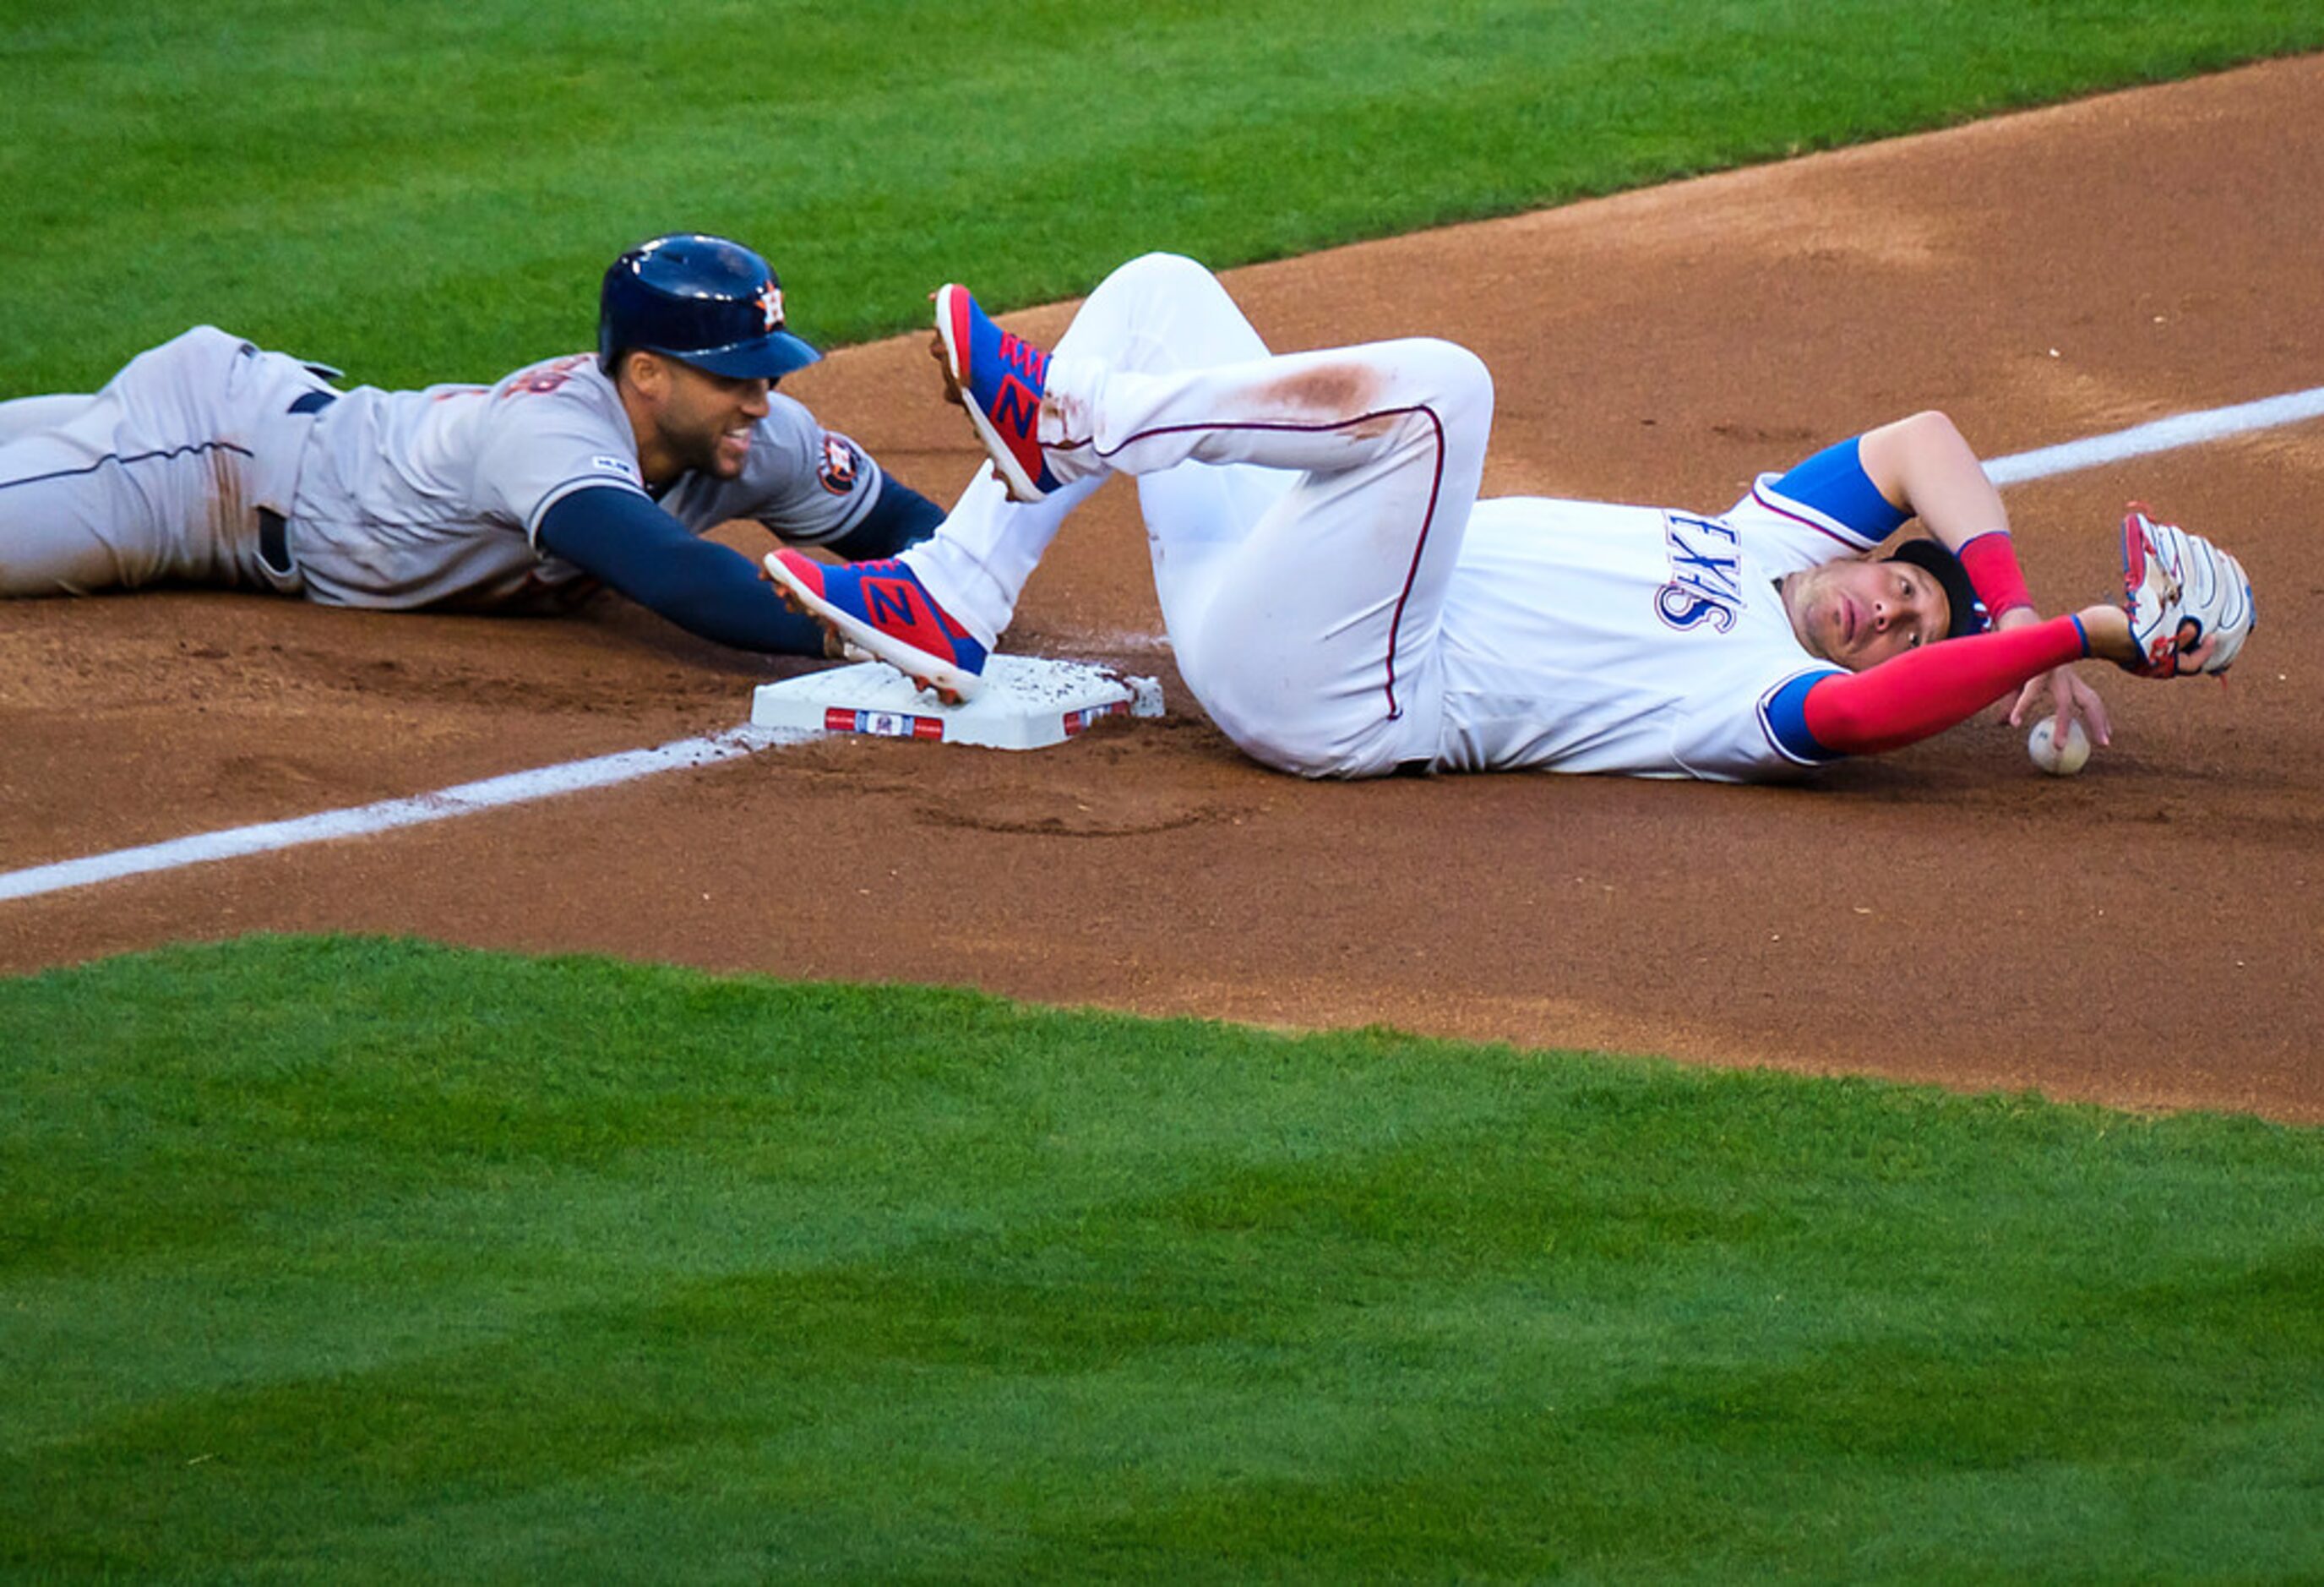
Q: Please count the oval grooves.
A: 1